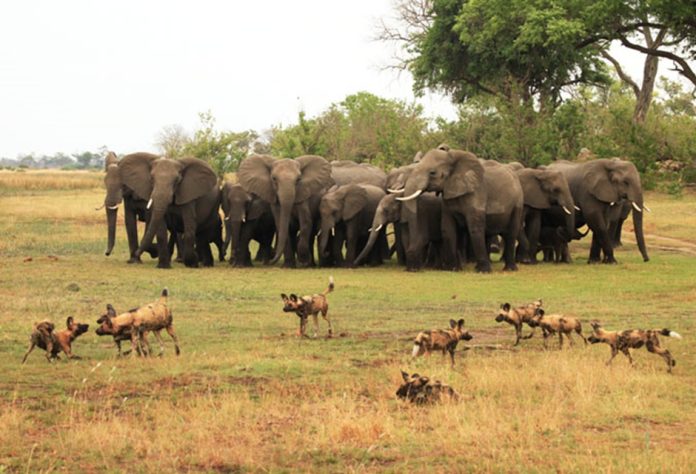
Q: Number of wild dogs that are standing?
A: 8